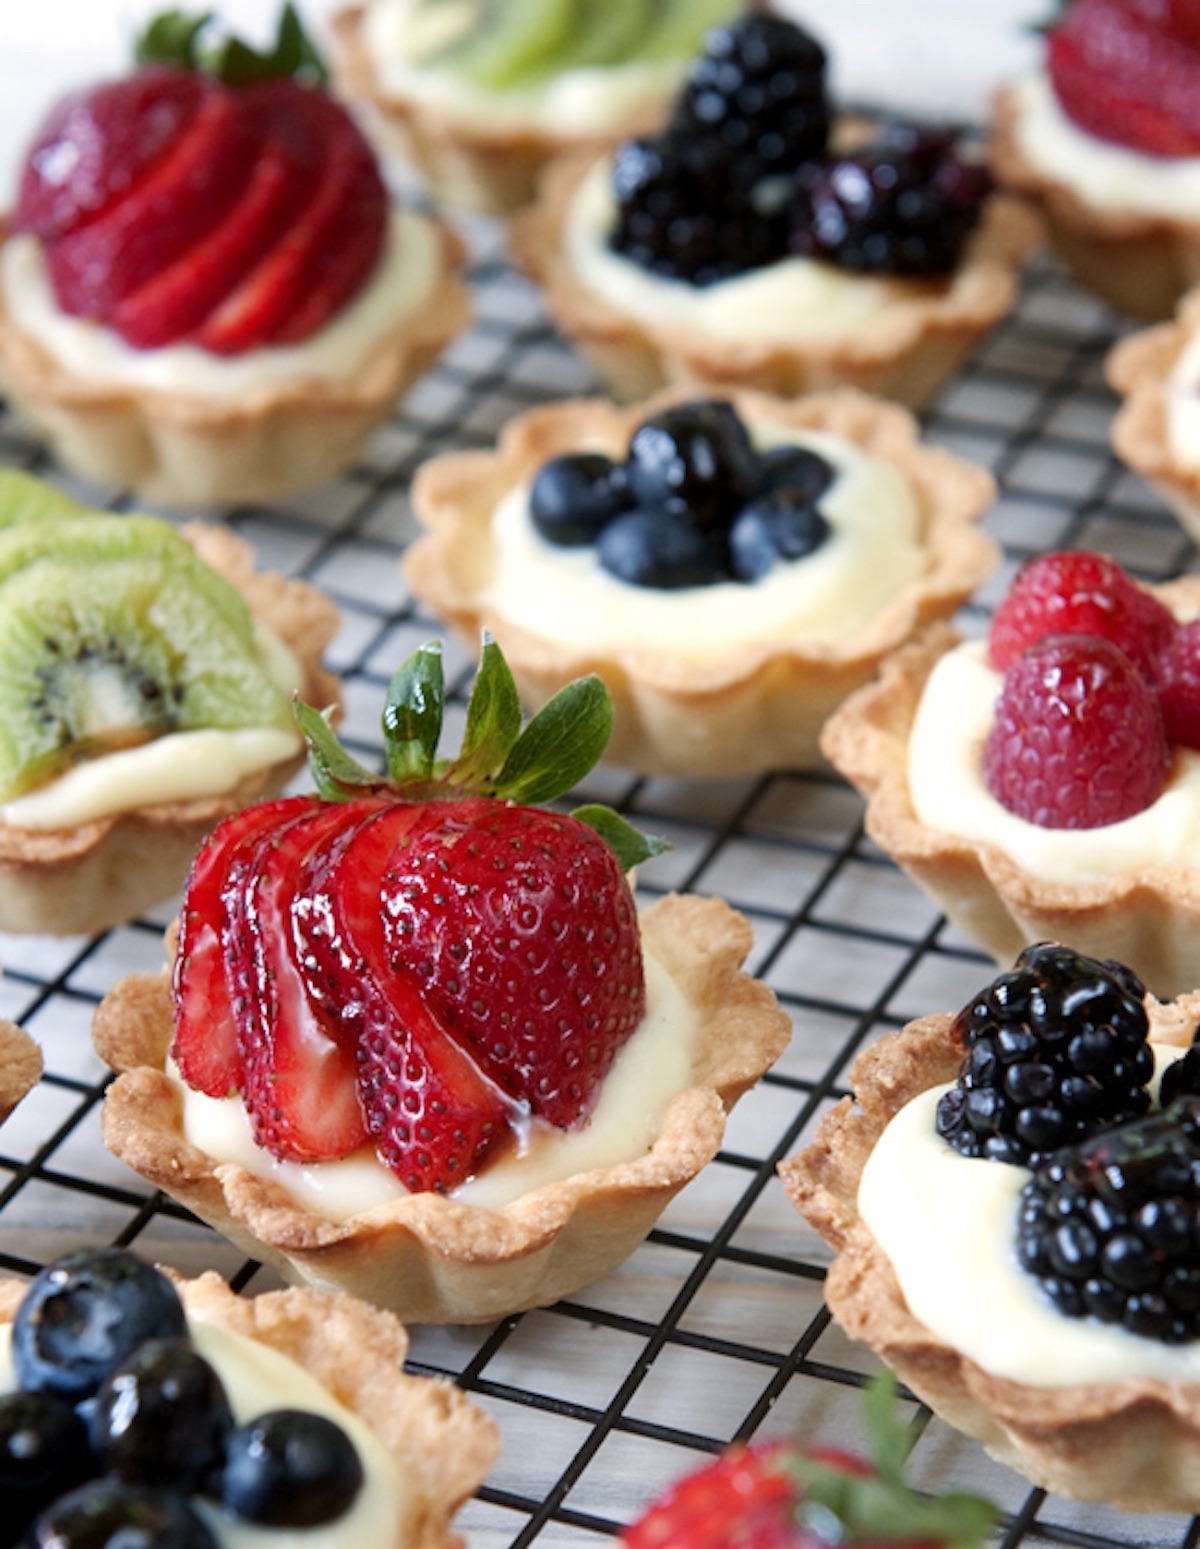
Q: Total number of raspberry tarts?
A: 1